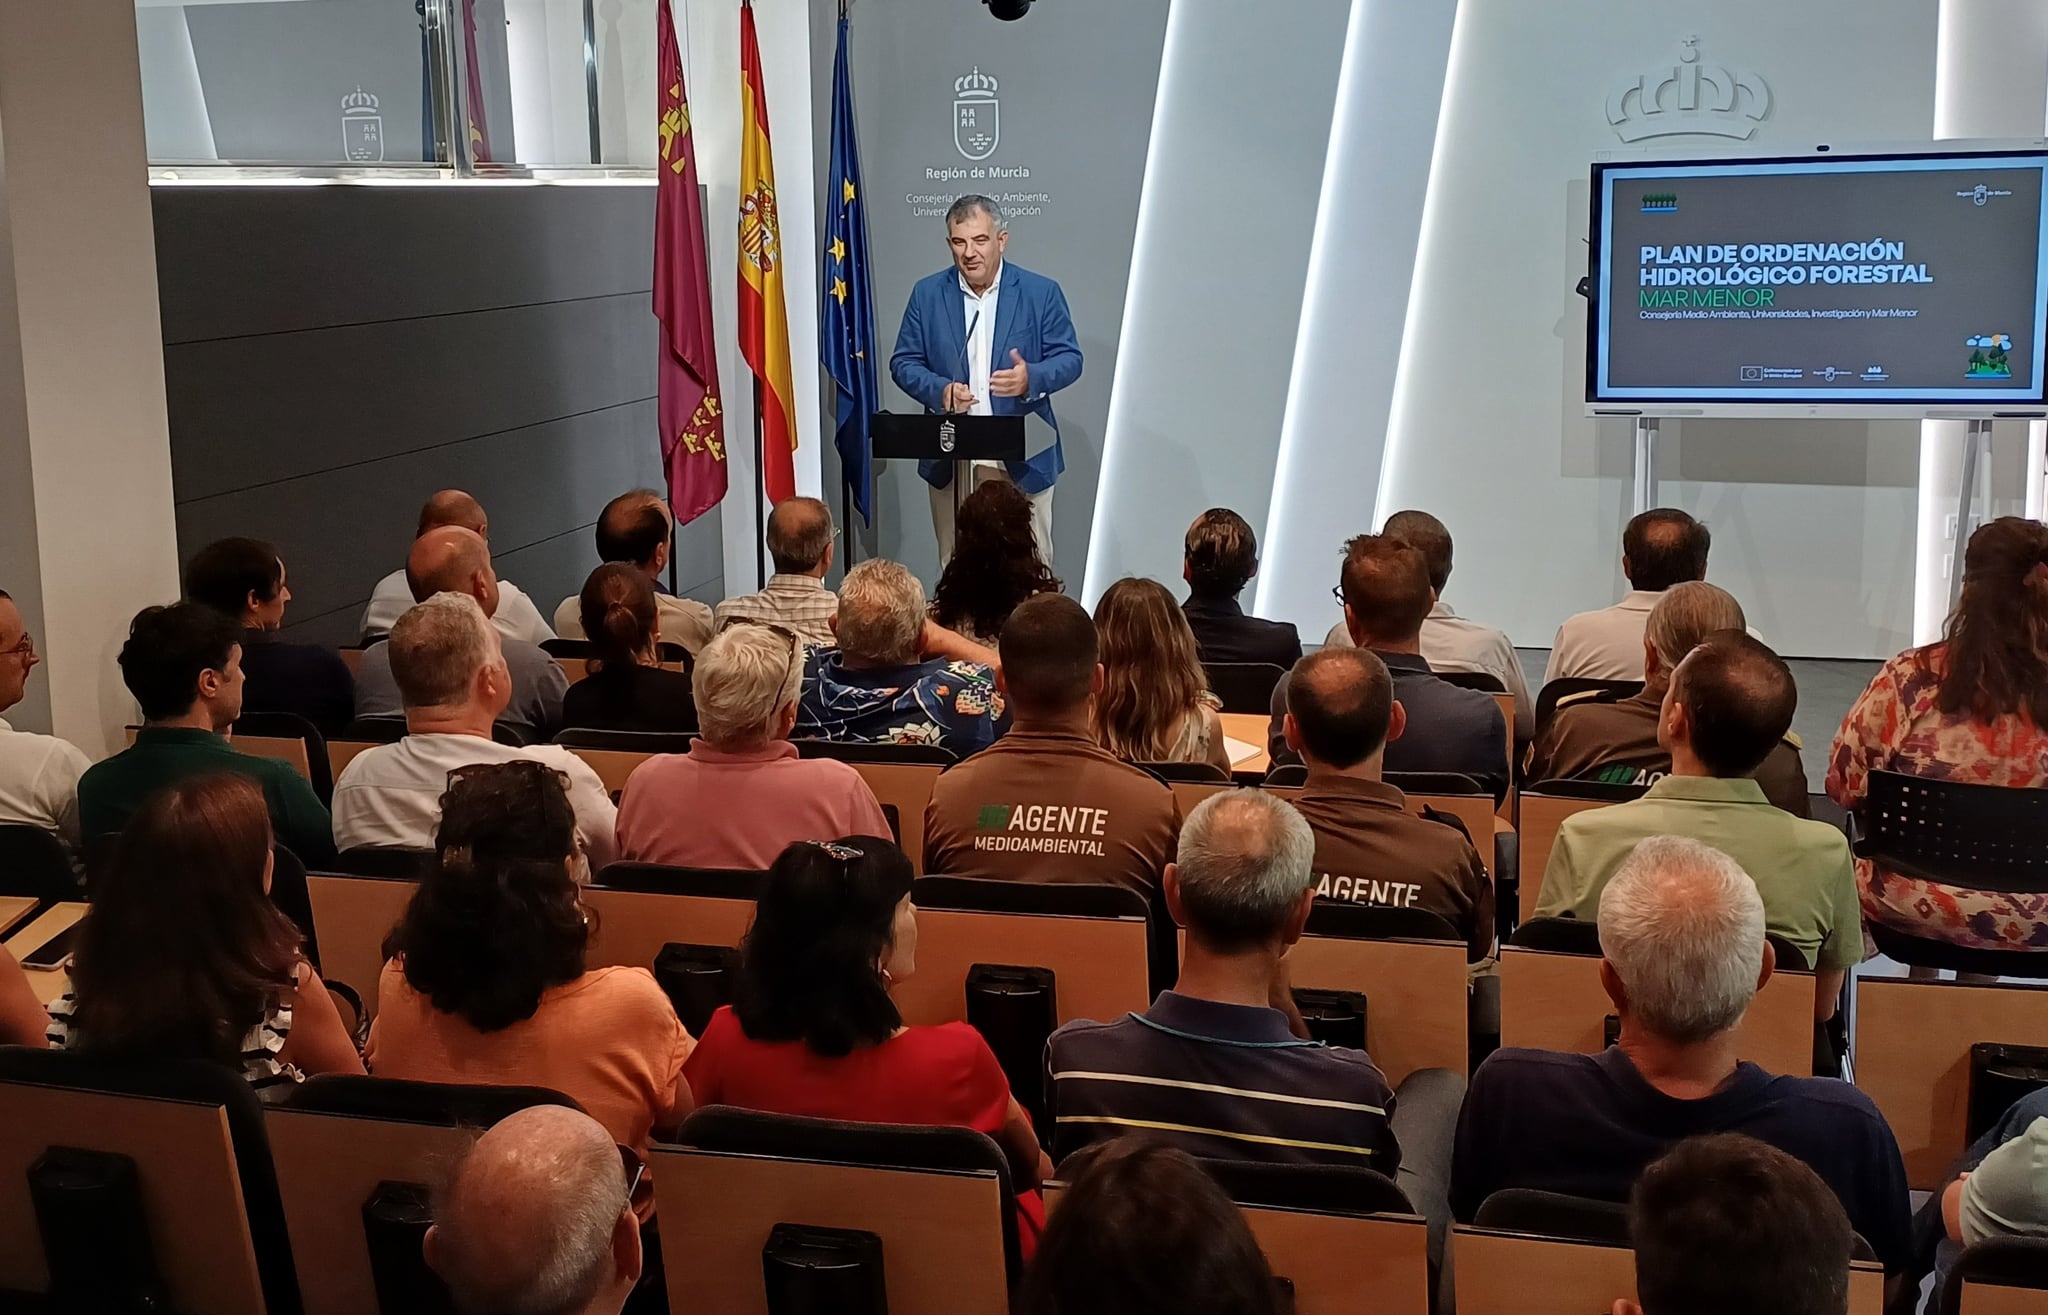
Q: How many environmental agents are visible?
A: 3